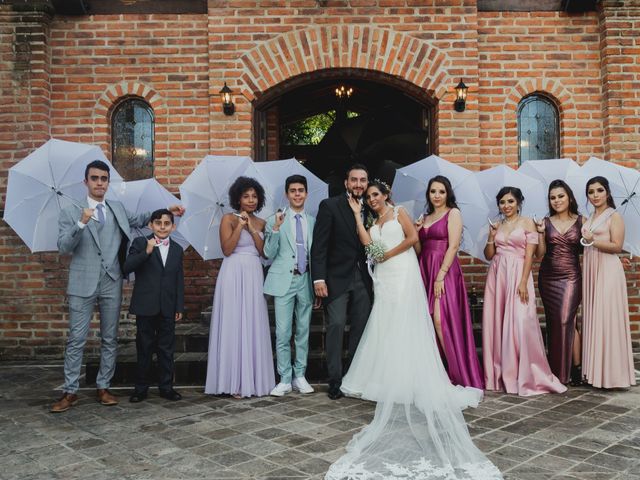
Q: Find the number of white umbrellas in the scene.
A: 8